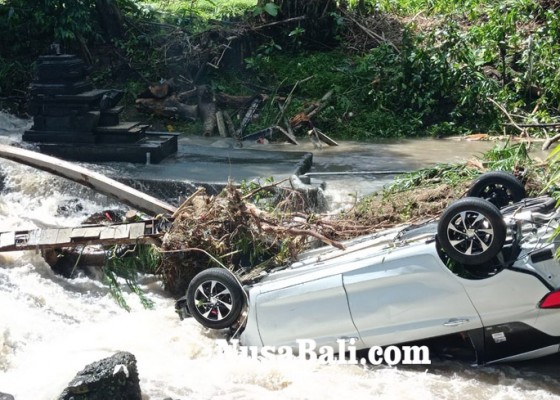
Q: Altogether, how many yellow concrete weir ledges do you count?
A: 0